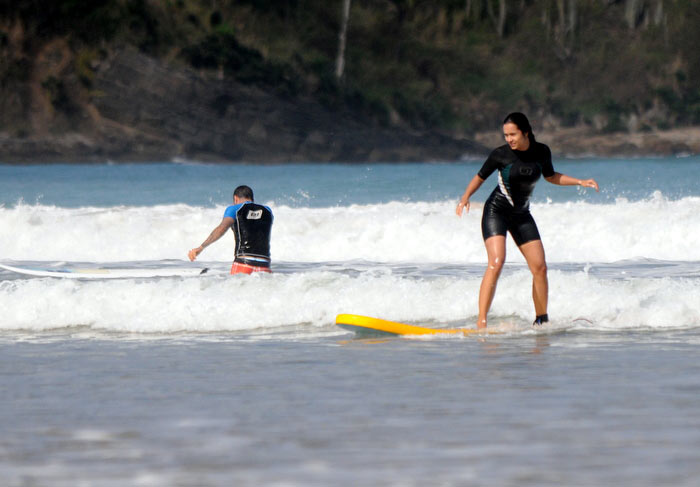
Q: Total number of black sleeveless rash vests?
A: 0